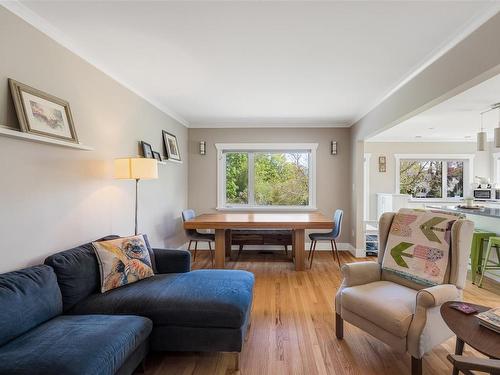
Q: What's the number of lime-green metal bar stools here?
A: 2